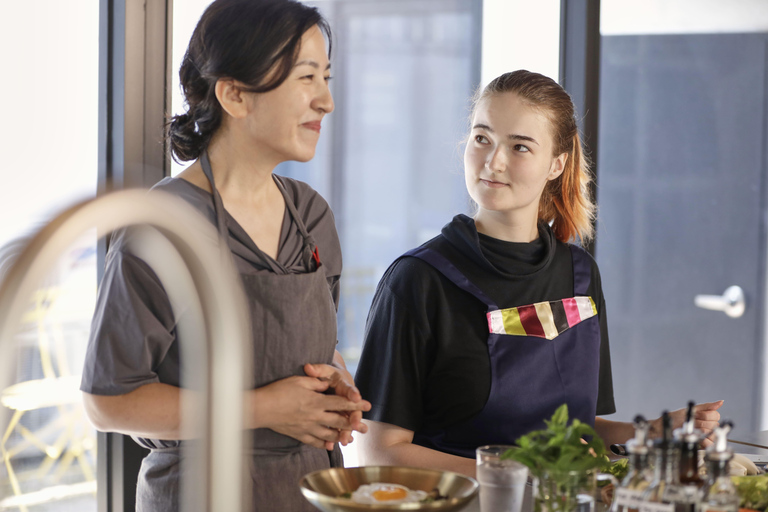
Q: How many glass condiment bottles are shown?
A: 4